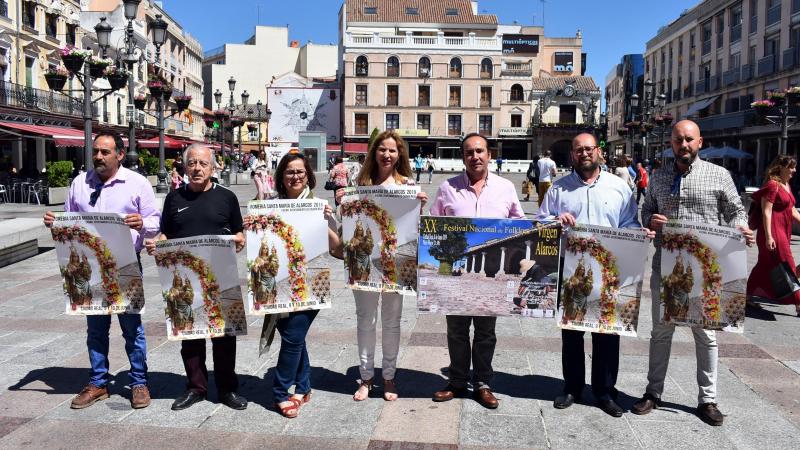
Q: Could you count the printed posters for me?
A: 7